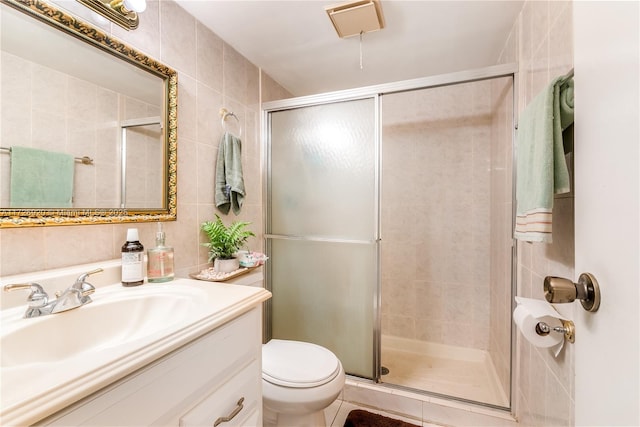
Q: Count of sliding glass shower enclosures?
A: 1